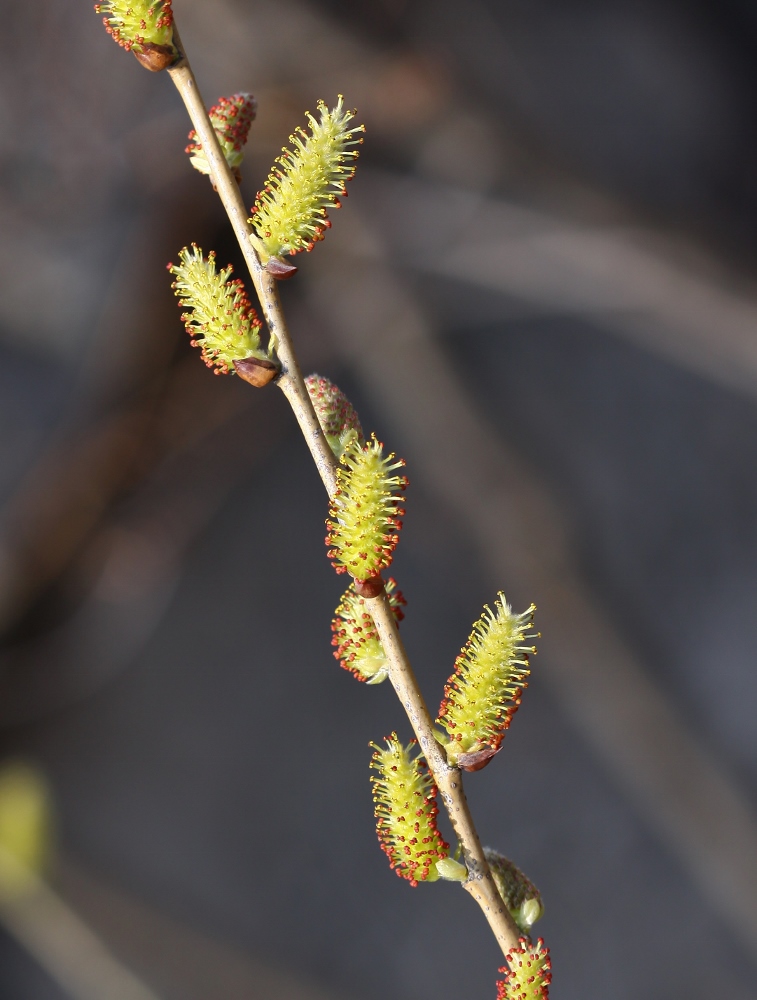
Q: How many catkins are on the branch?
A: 11